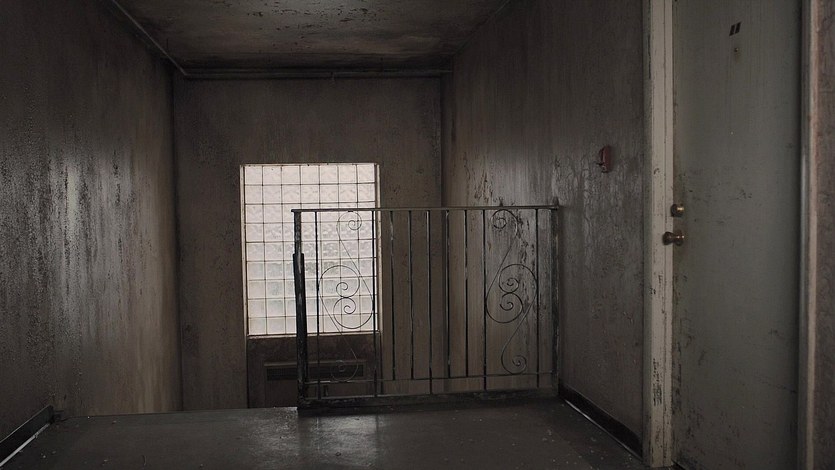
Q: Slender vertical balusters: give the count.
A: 9